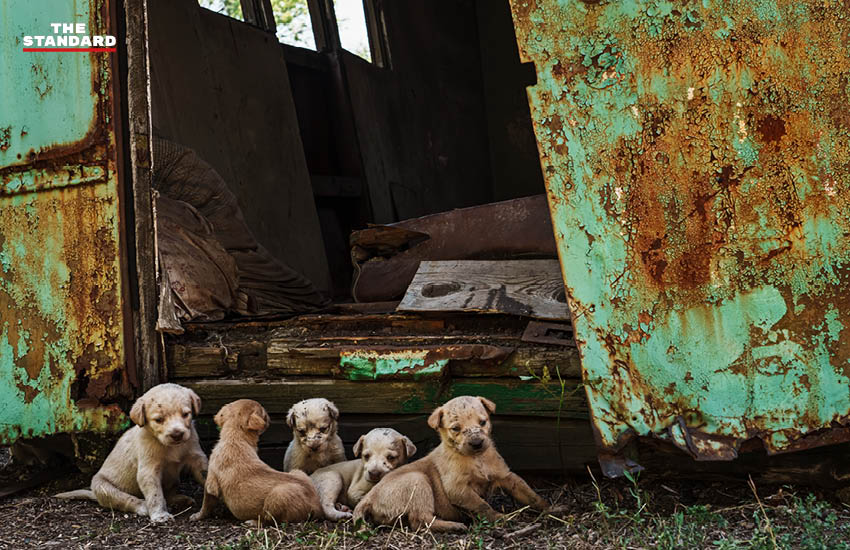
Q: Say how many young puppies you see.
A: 5